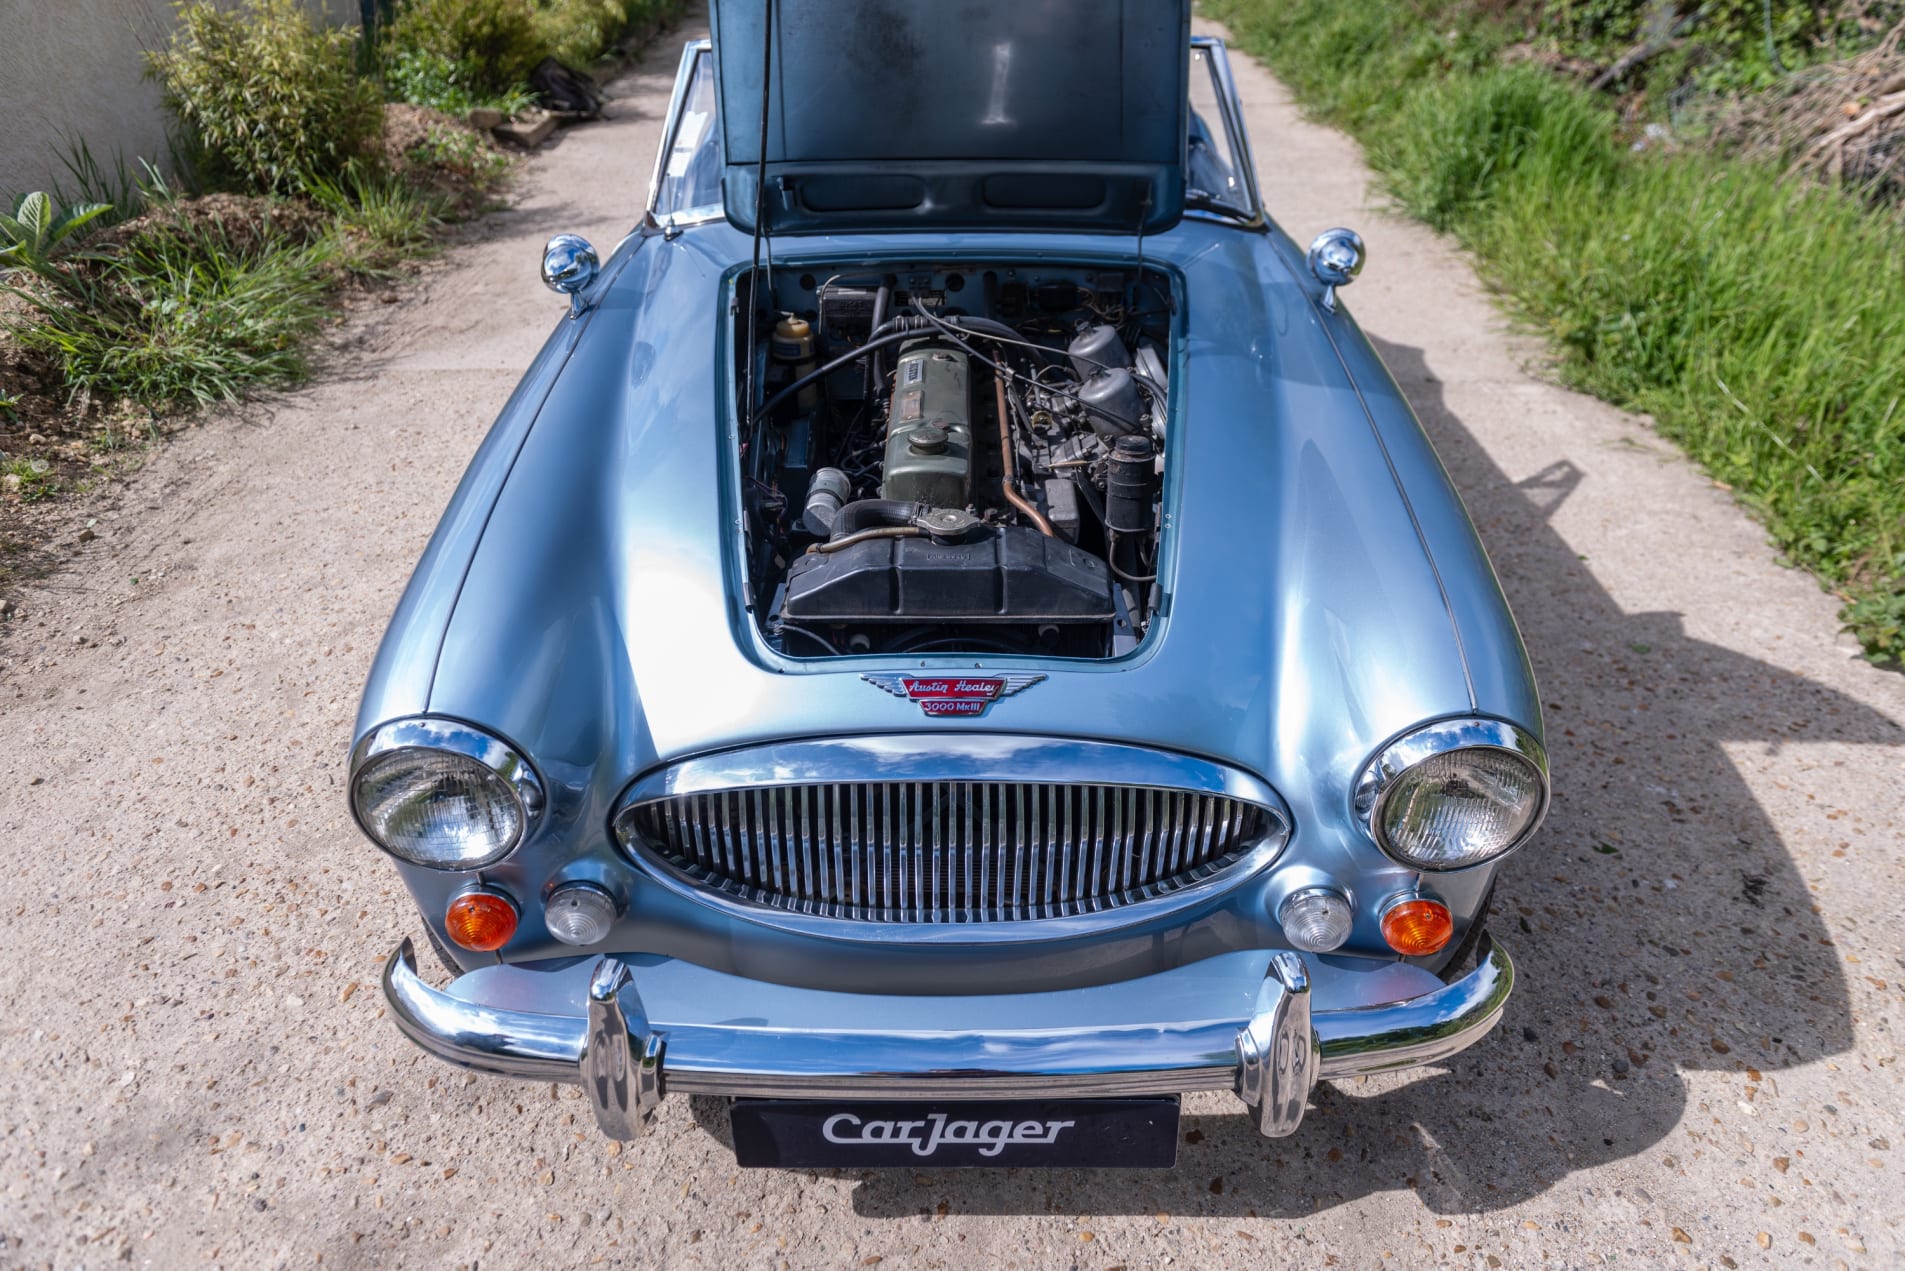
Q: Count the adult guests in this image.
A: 0